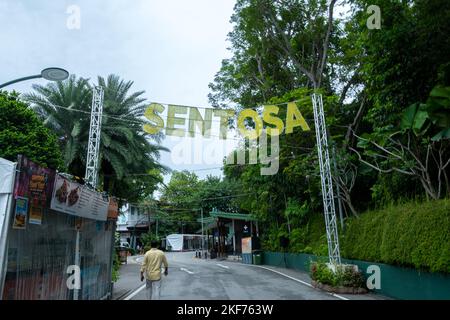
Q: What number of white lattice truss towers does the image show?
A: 2